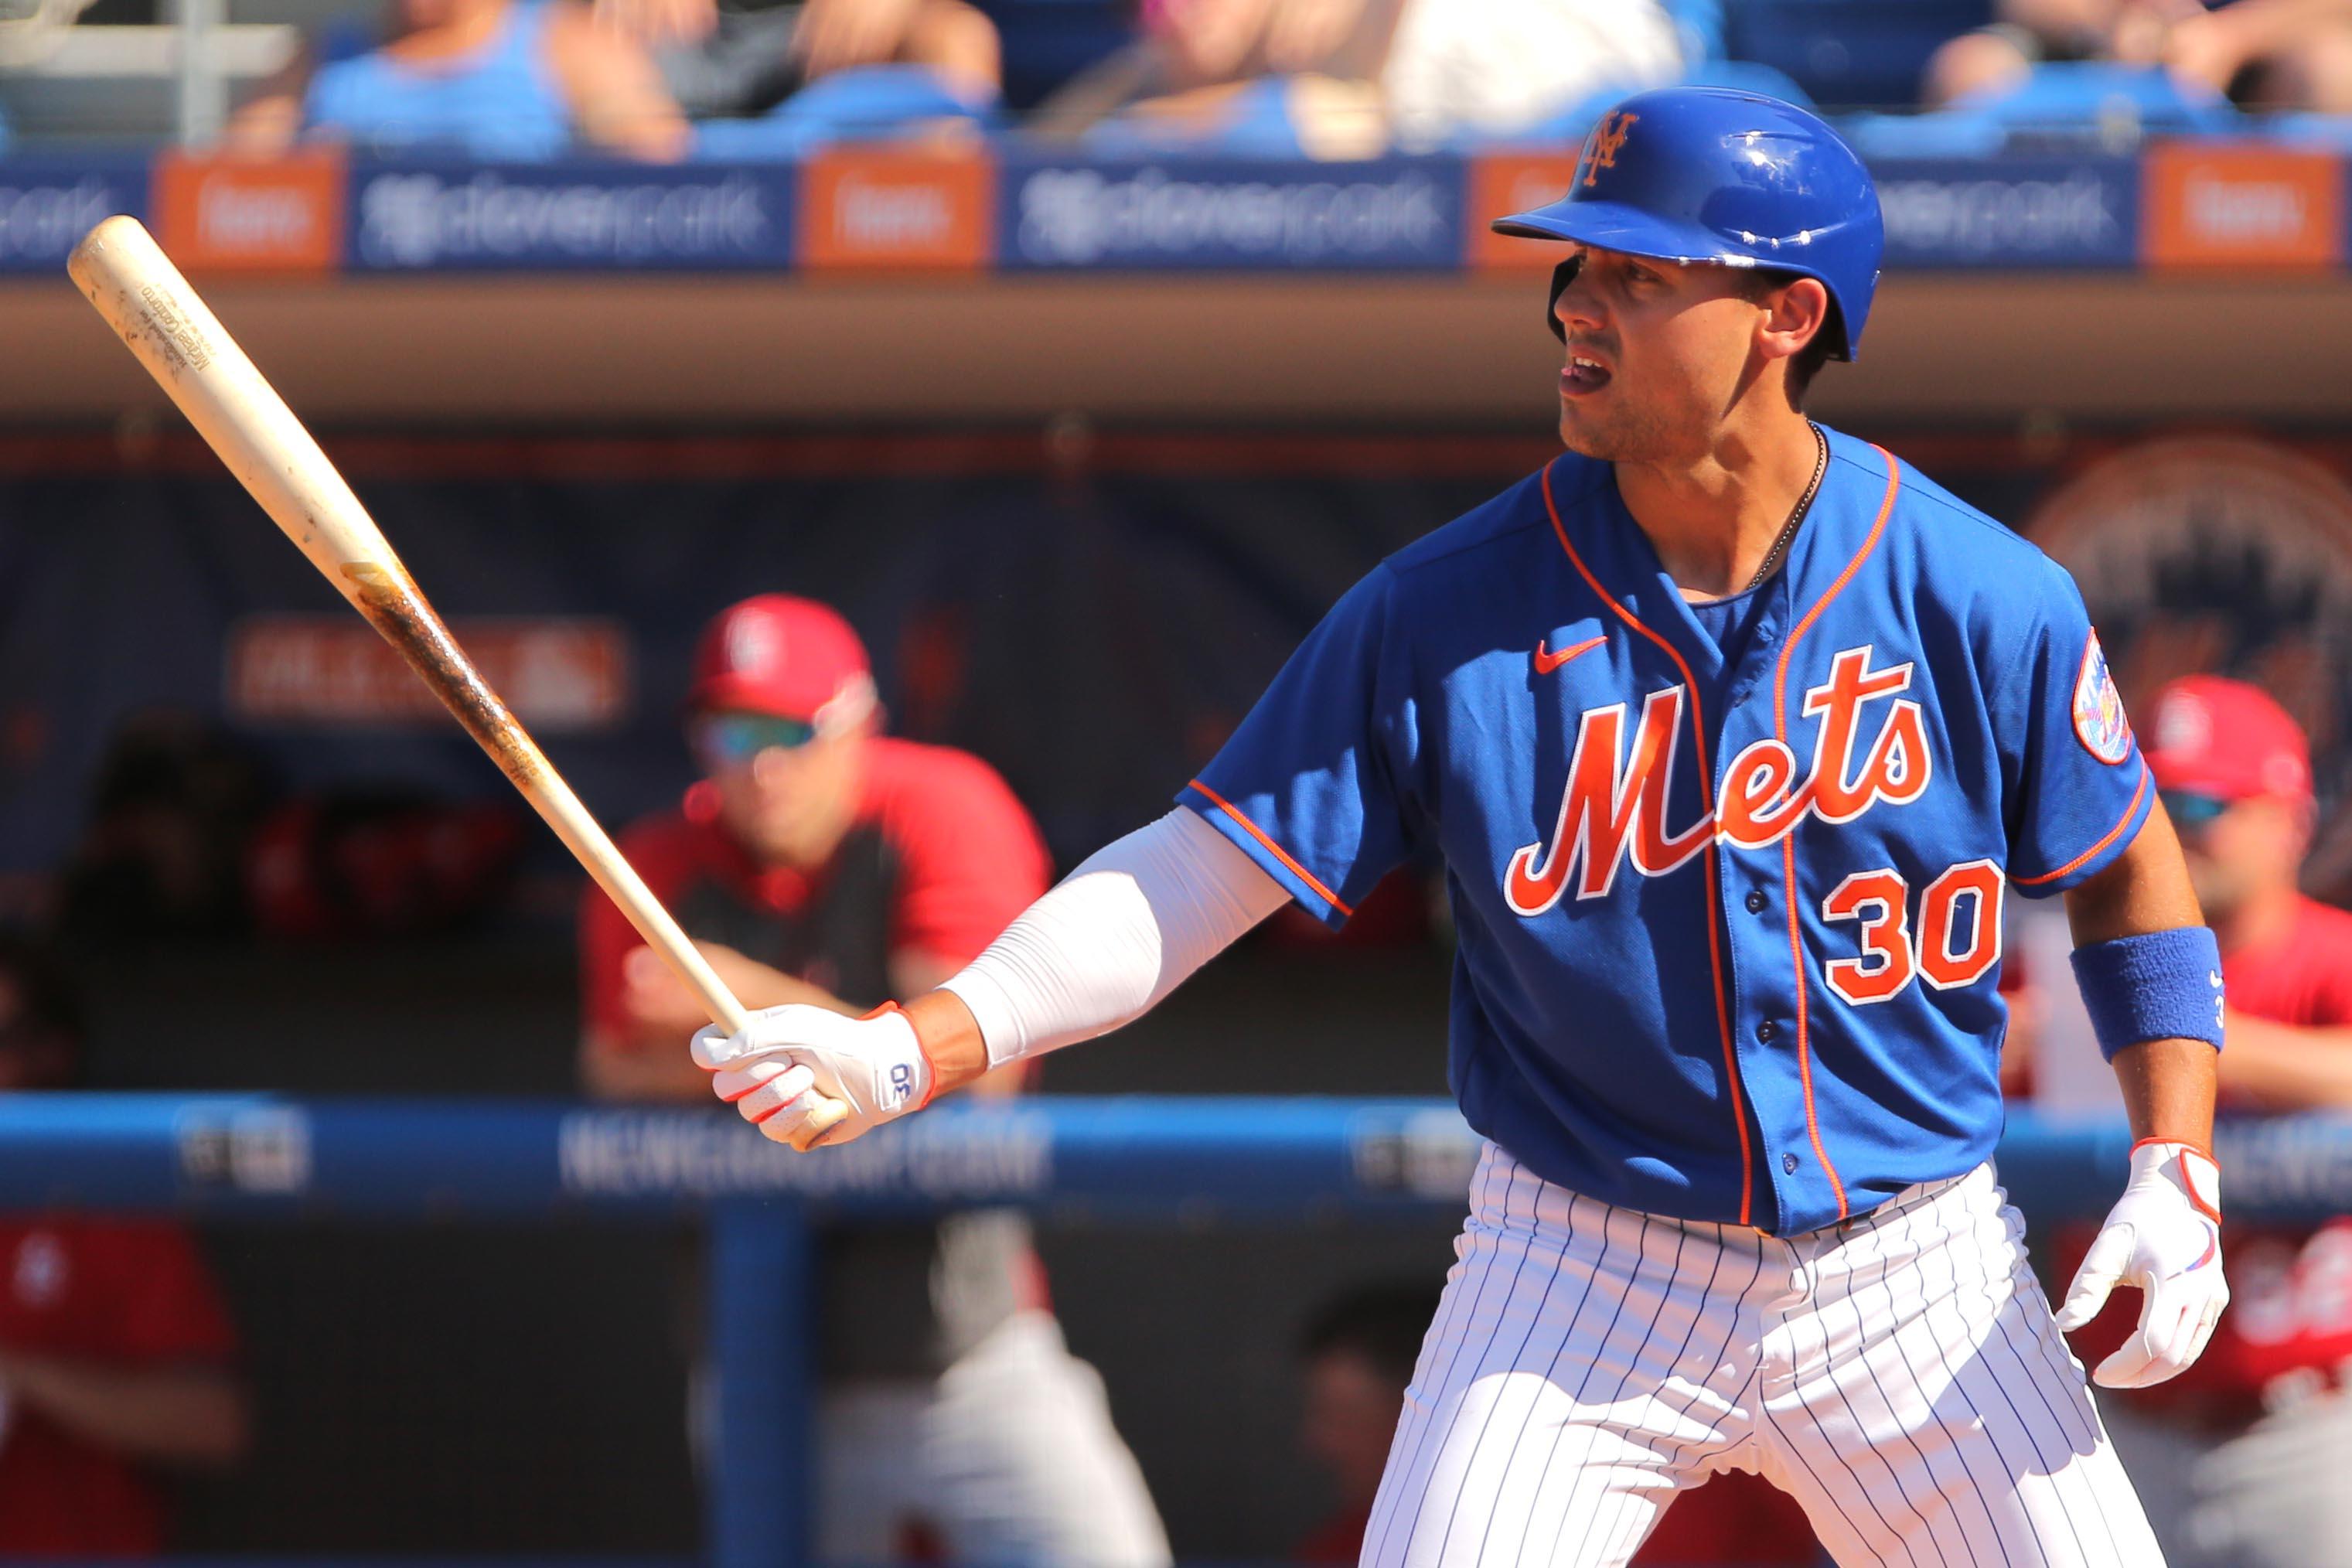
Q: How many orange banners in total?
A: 4